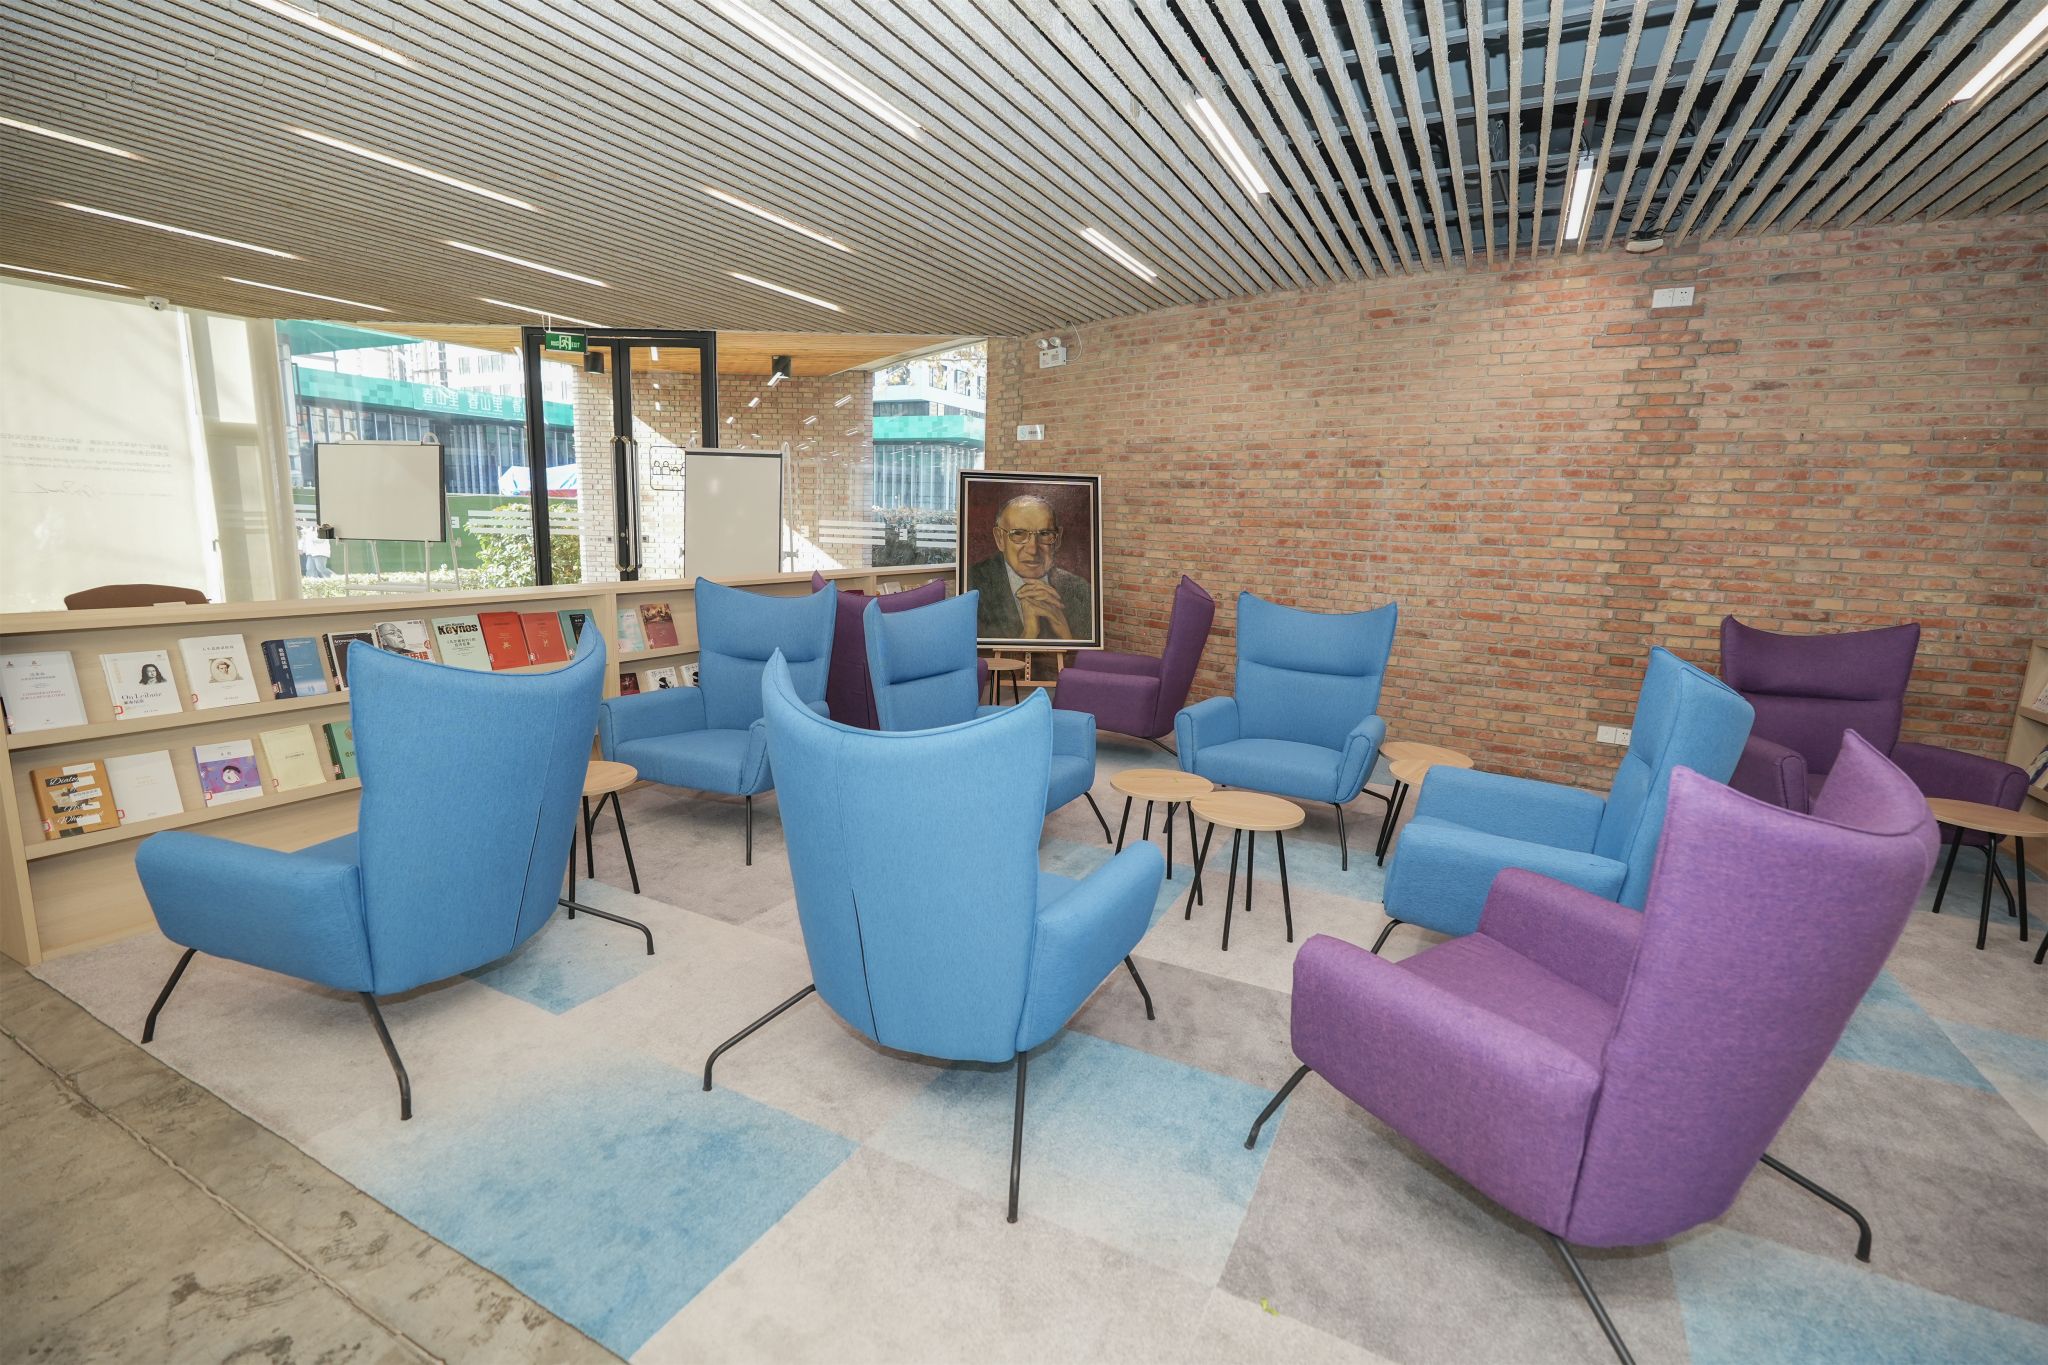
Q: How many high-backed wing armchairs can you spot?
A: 10